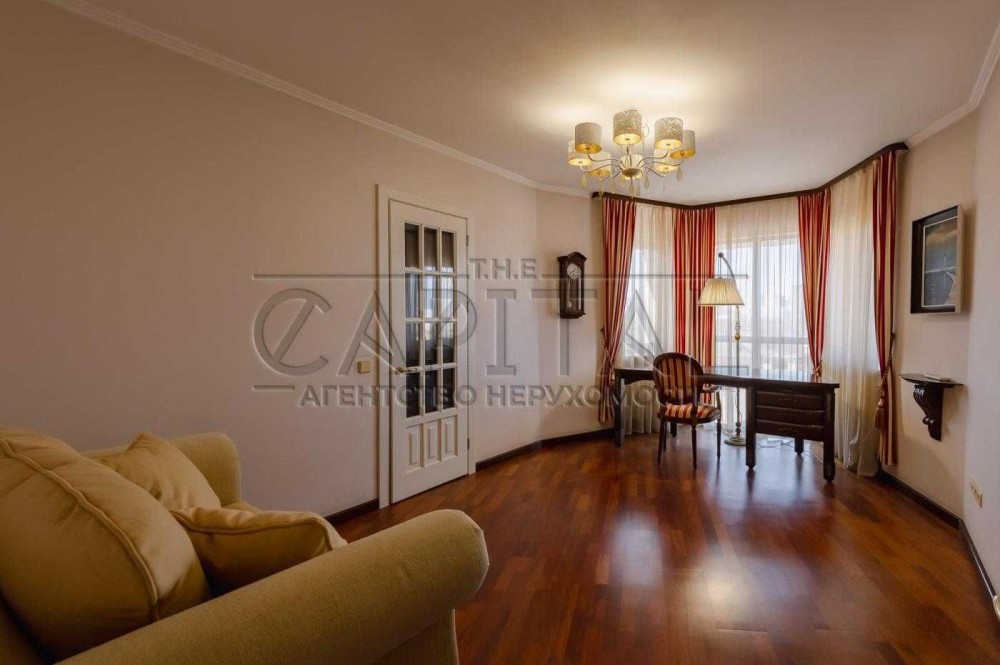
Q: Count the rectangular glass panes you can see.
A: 12